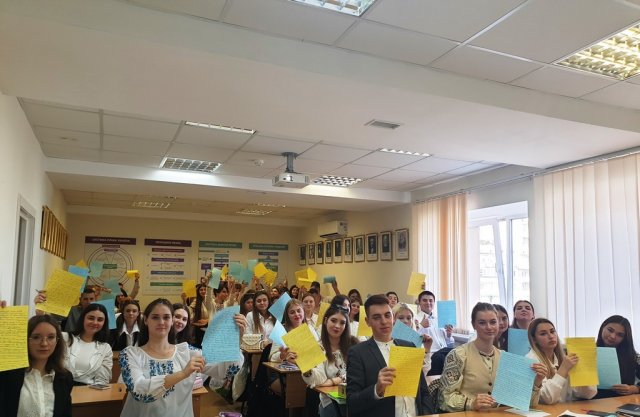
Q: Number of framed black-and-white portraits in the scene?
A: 10